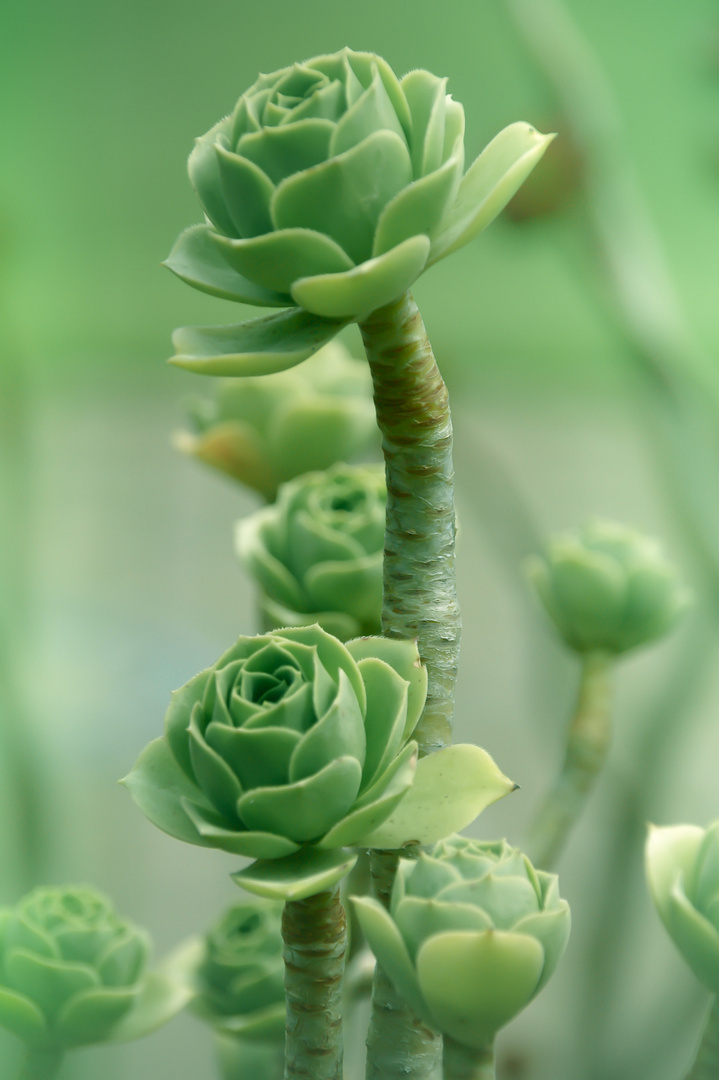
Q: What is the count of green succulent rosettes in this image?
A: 9